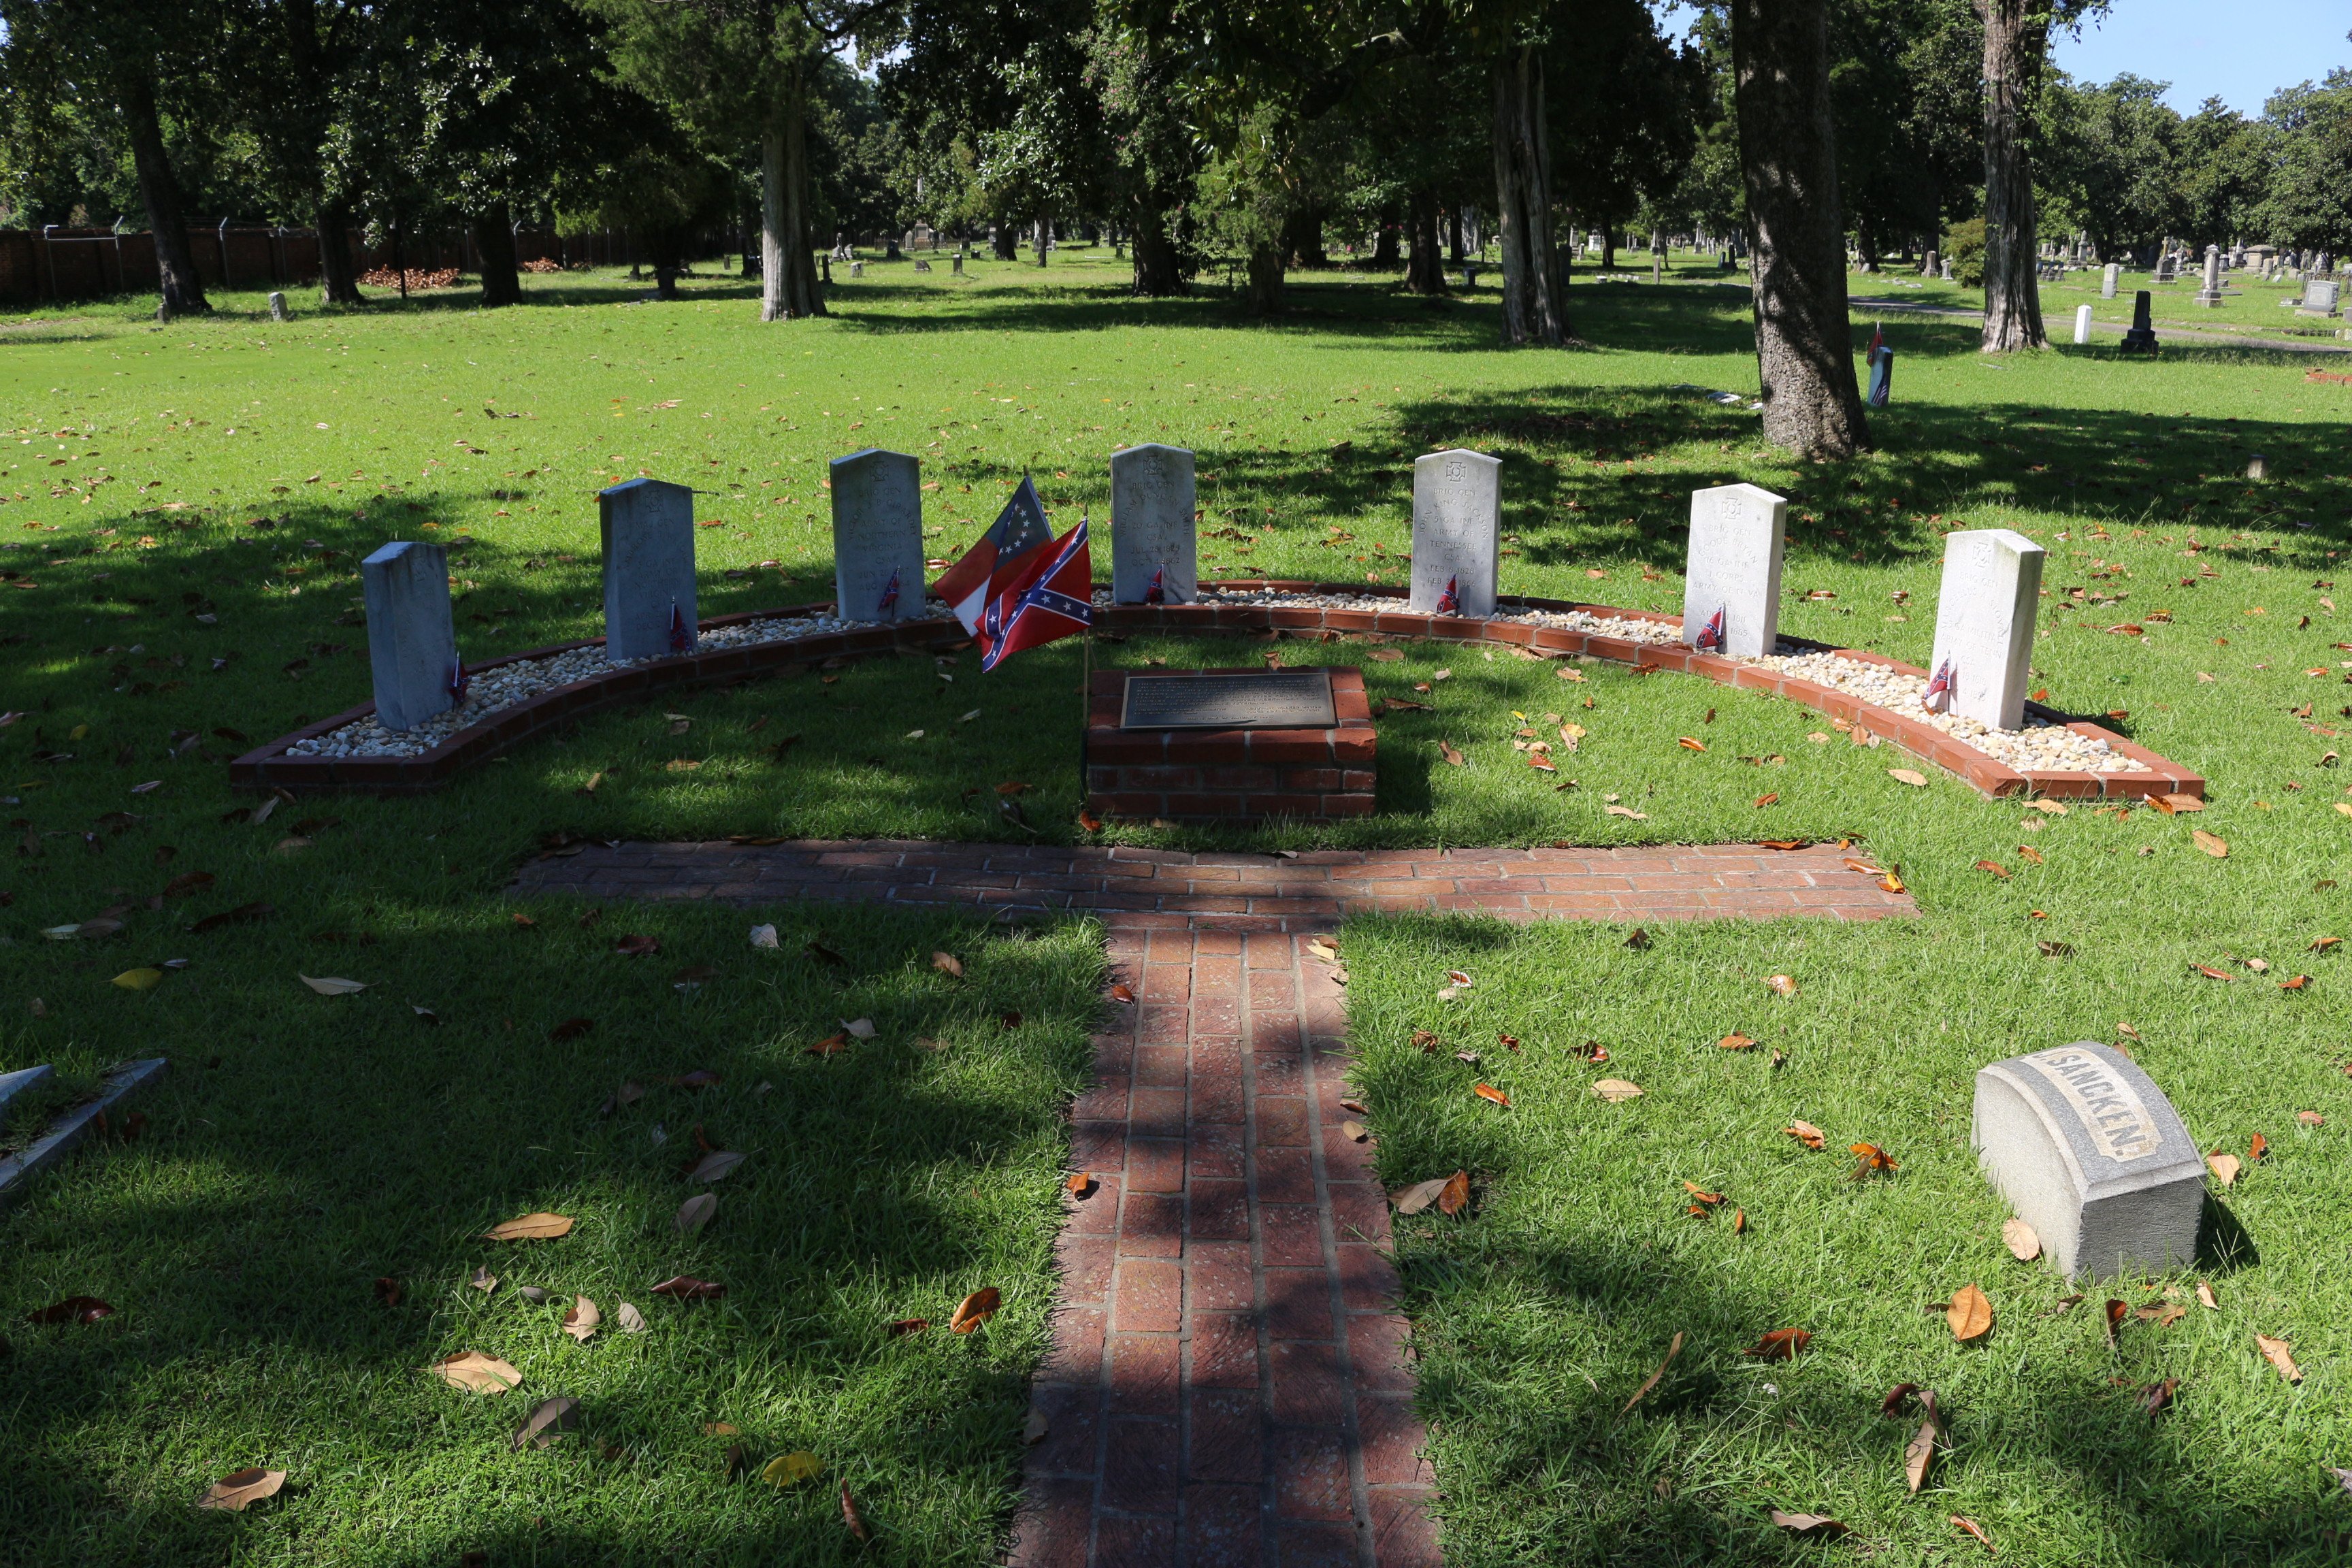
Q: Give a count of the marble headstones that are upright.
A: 7